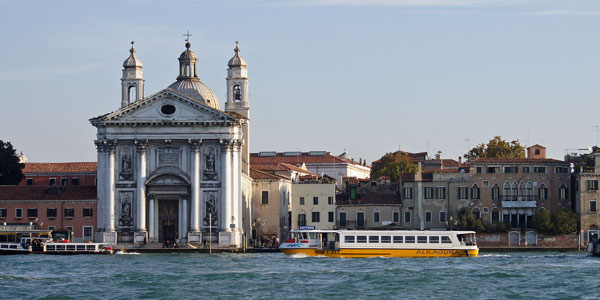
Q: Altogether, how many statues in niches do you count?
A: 4